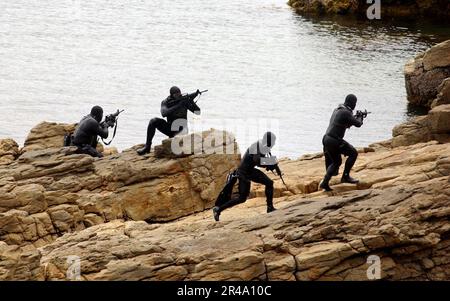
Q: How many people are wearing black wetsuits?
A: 4